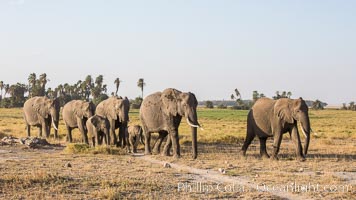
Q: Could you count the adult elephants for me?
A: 5